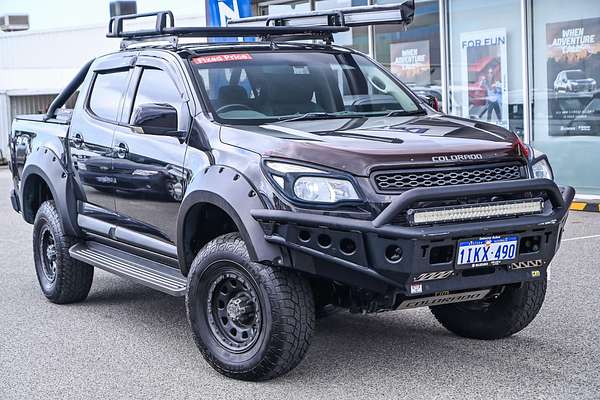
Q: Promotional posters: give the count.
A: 3